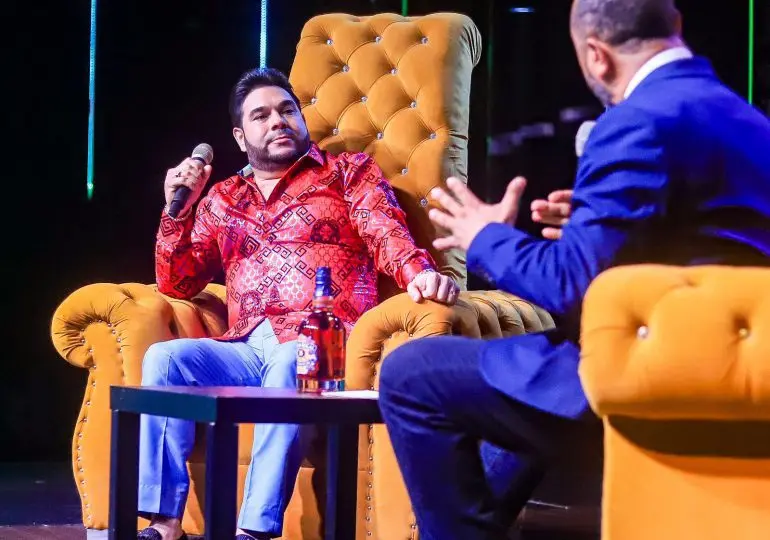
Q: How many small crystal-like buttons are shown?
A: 15